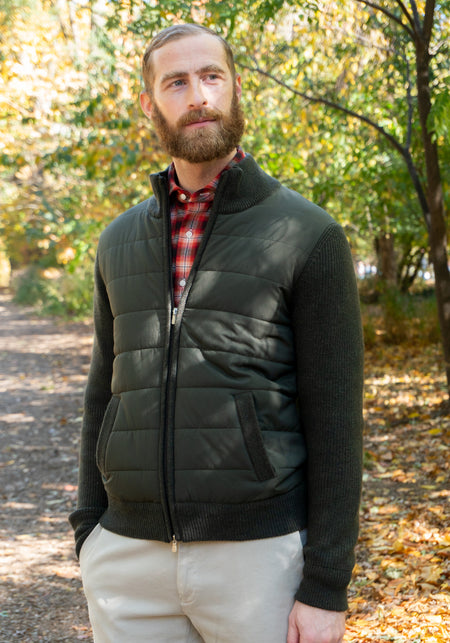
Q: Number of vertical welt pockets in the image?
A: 2